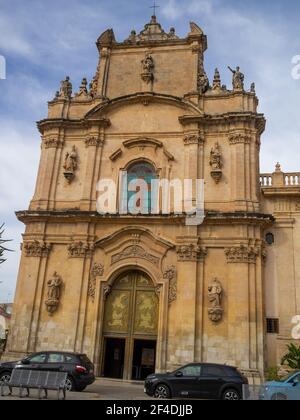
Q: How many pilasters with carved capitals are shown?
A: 8